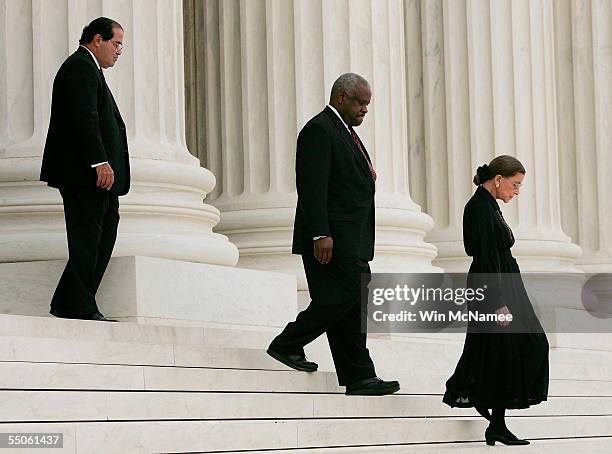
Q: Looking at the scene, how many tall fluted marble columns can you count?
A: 4